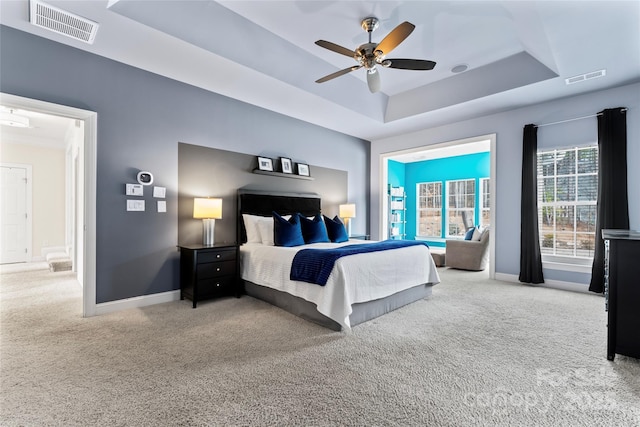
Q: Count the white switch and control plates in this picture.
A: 4